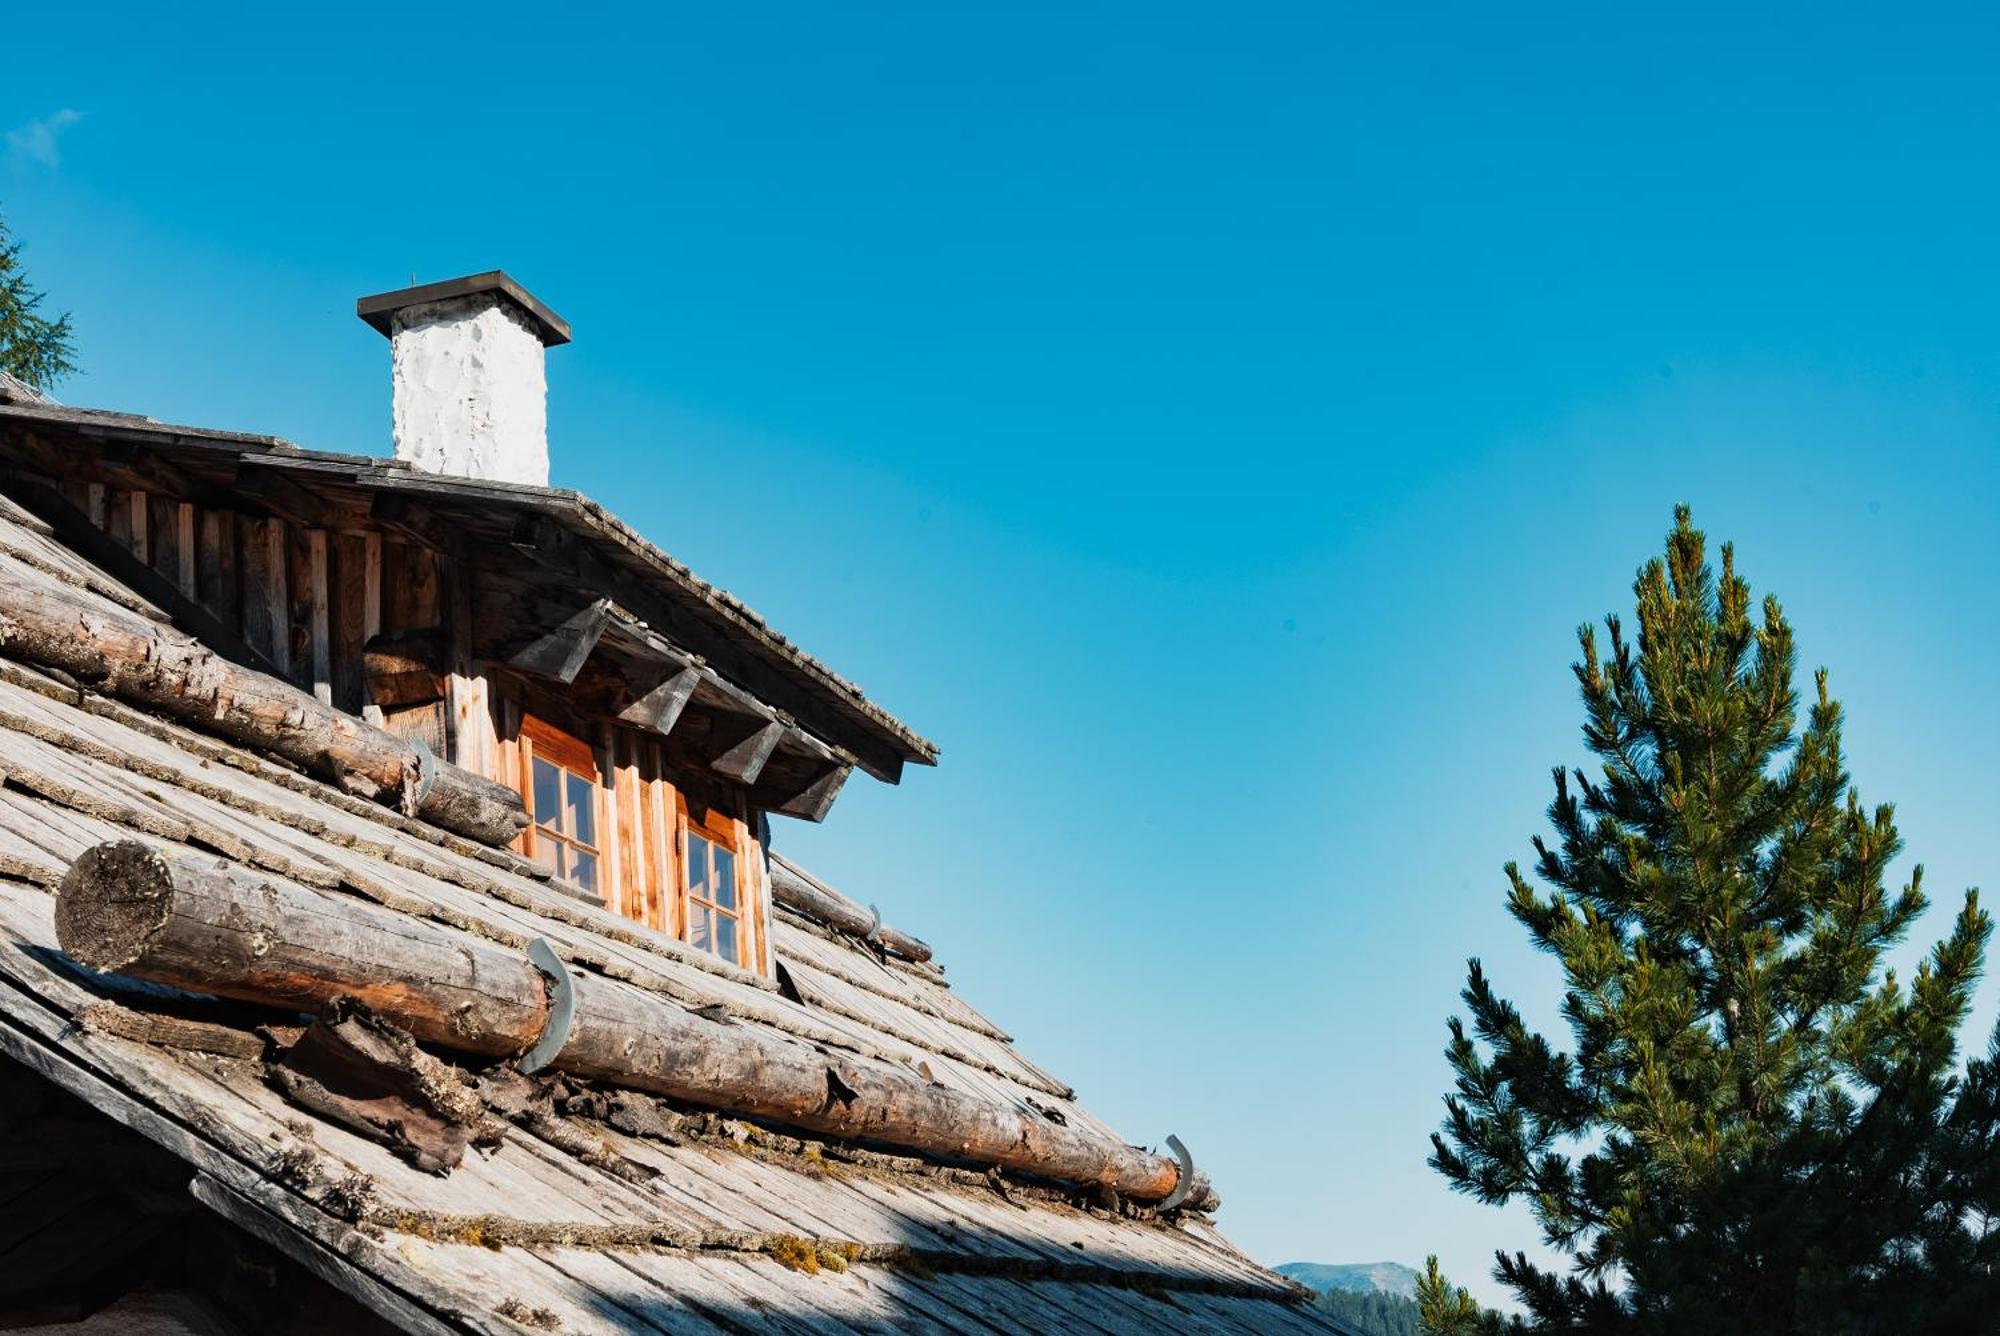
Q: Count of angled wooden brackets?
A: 4